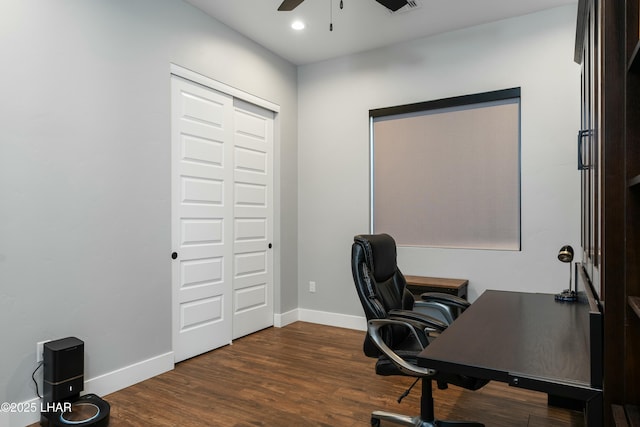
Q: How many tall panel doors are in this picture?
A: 2